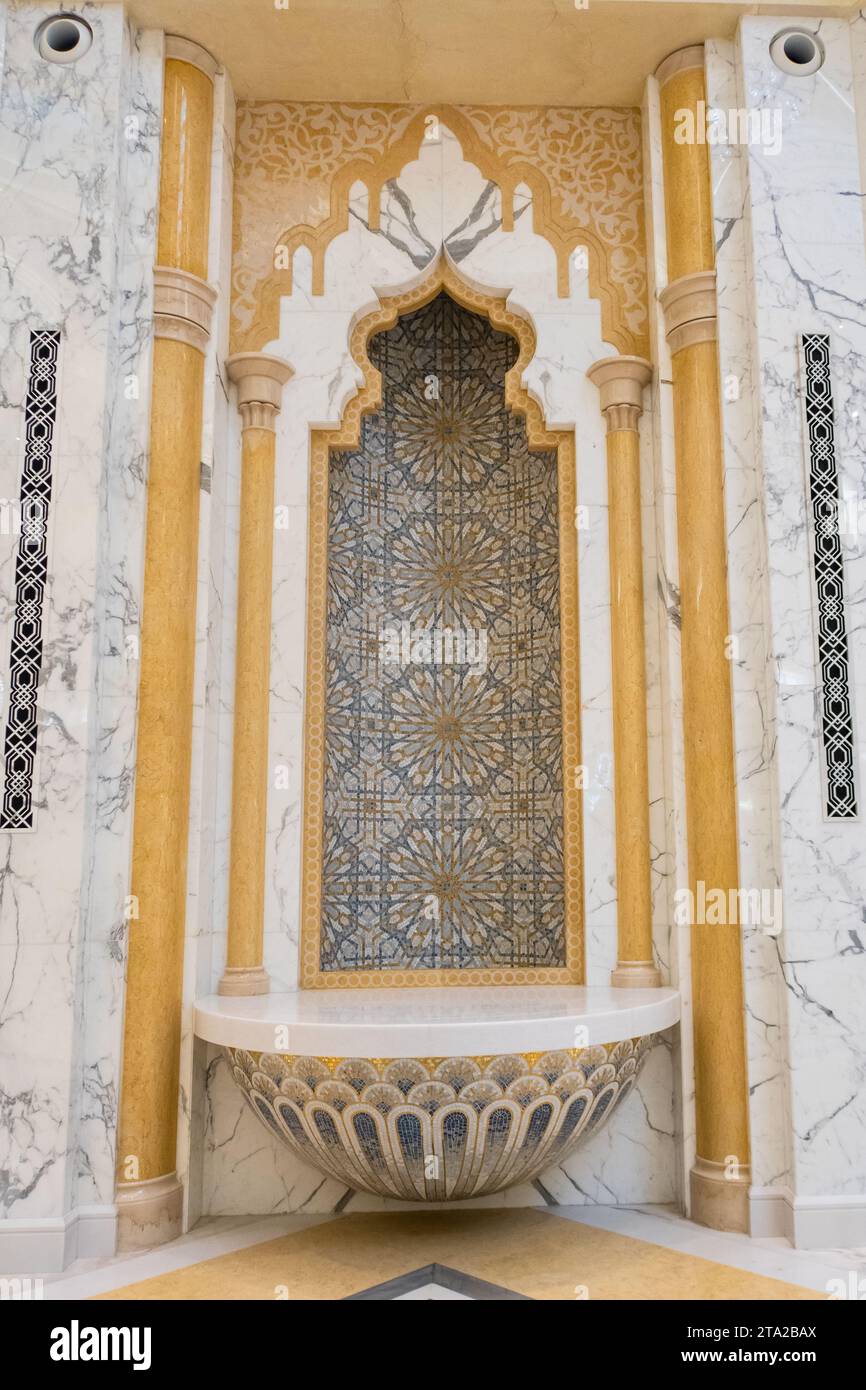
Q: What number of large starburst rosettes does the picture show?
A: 4